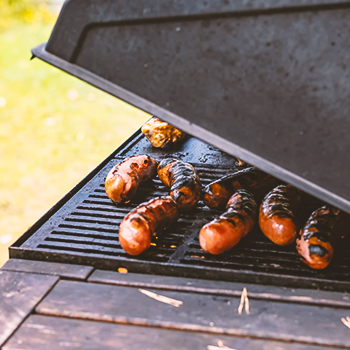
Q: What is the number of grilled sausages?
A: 7